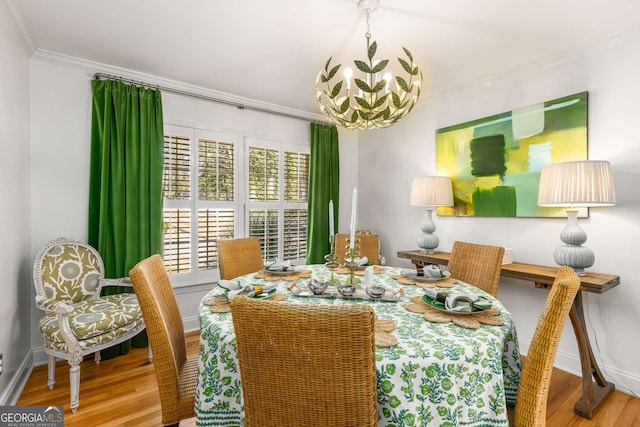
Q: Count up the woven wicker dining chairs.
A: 6